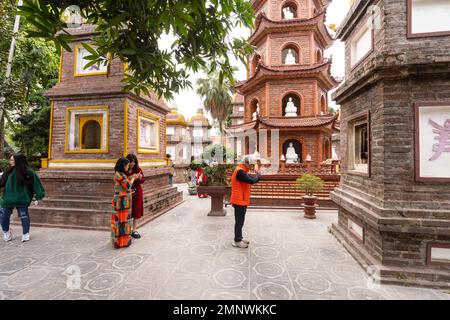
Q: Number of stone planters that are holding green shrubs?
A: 2